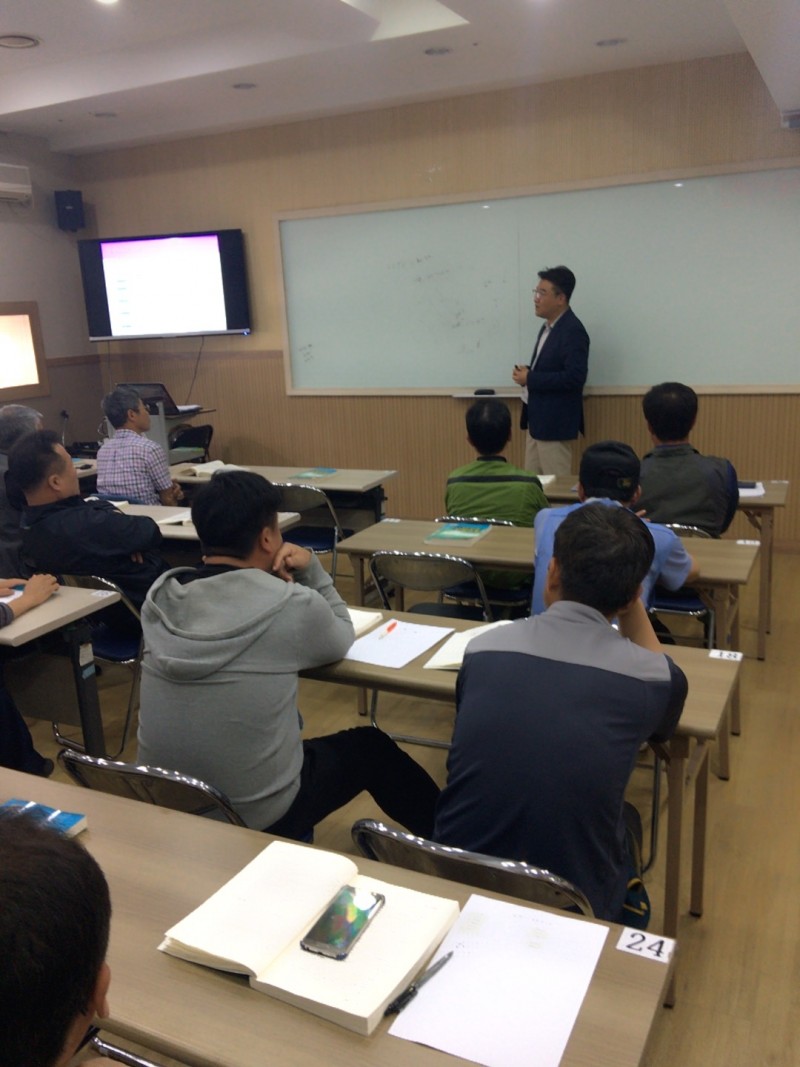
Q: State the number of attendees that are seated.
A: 10